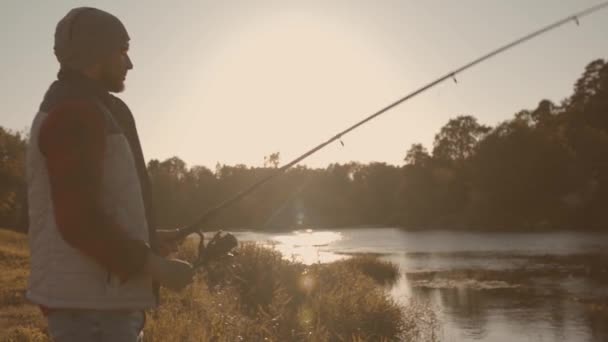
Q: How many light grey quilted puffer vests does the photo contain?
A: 1